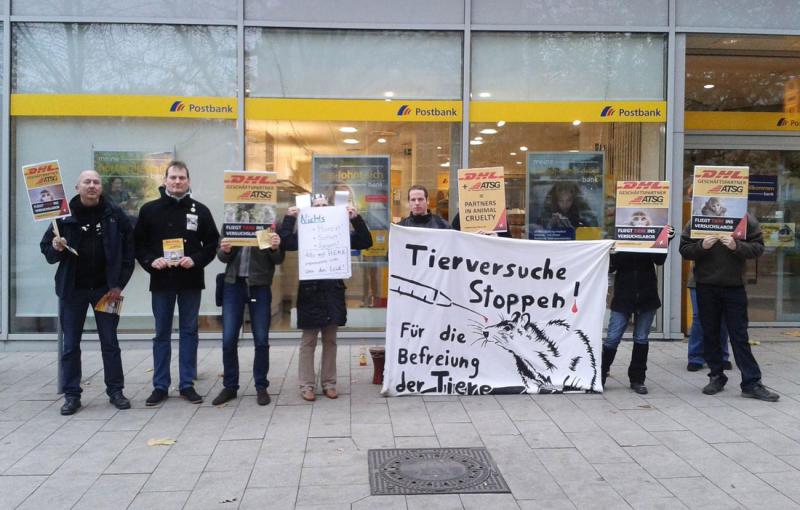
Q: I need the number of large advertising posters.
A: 3